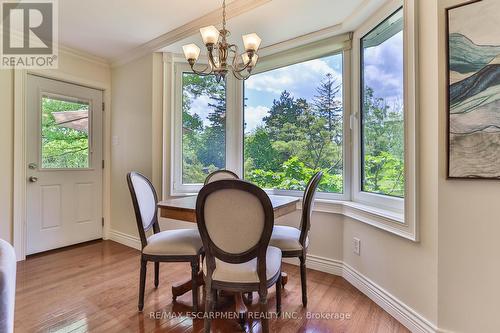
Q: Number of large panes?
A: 3